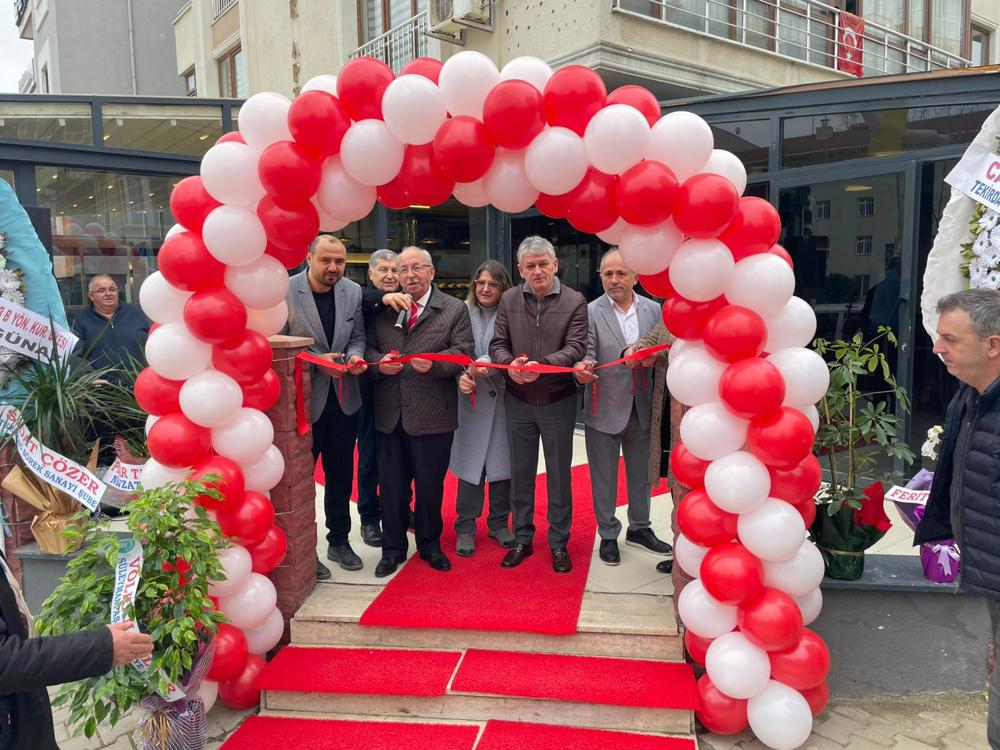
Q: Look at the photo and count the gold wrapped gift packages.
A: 1